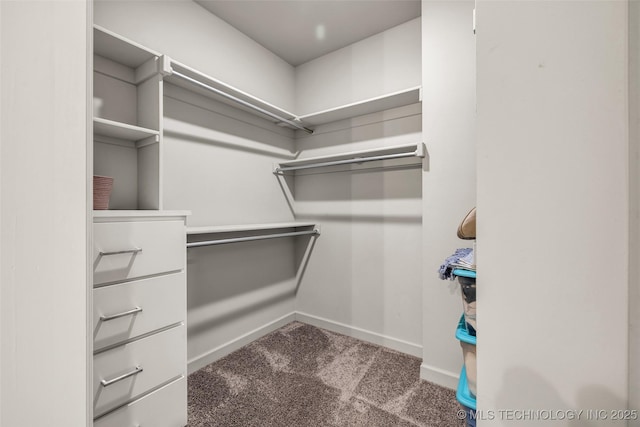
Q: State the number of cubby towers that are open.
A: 1